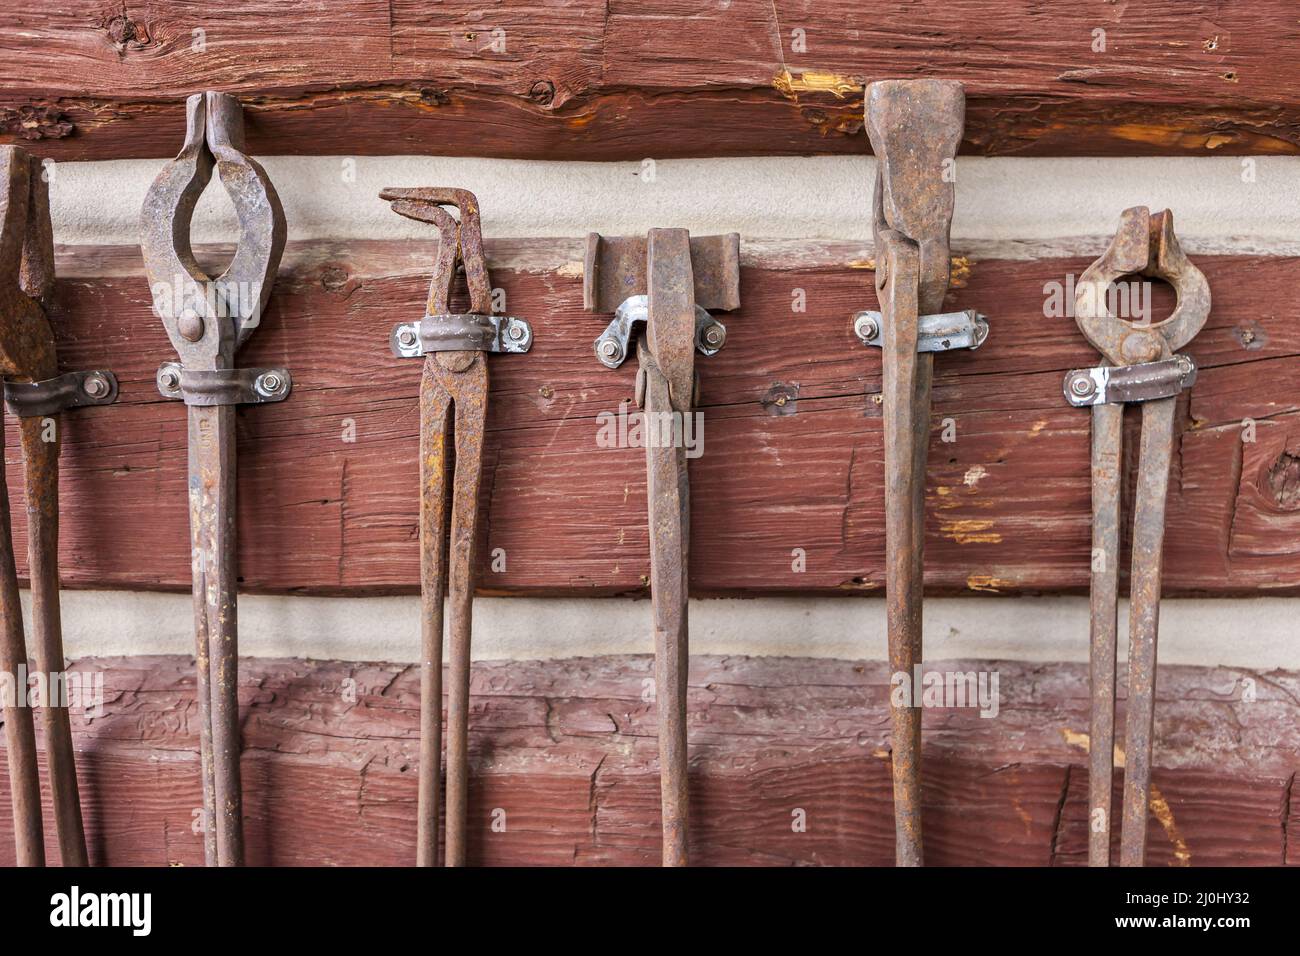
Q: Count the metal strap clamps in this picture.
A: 6